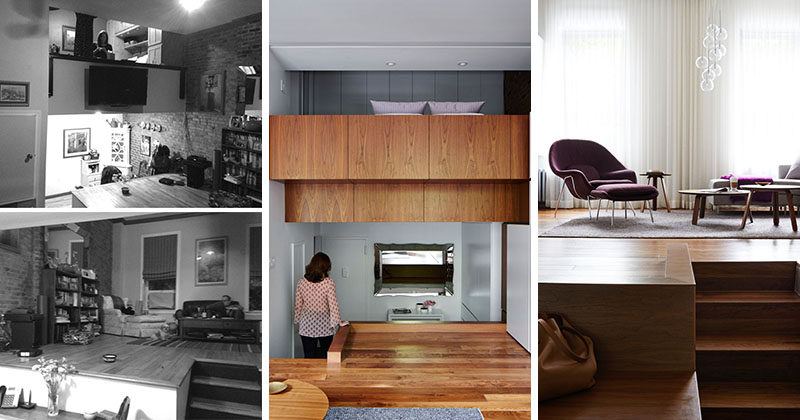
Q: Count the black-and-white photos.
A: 2